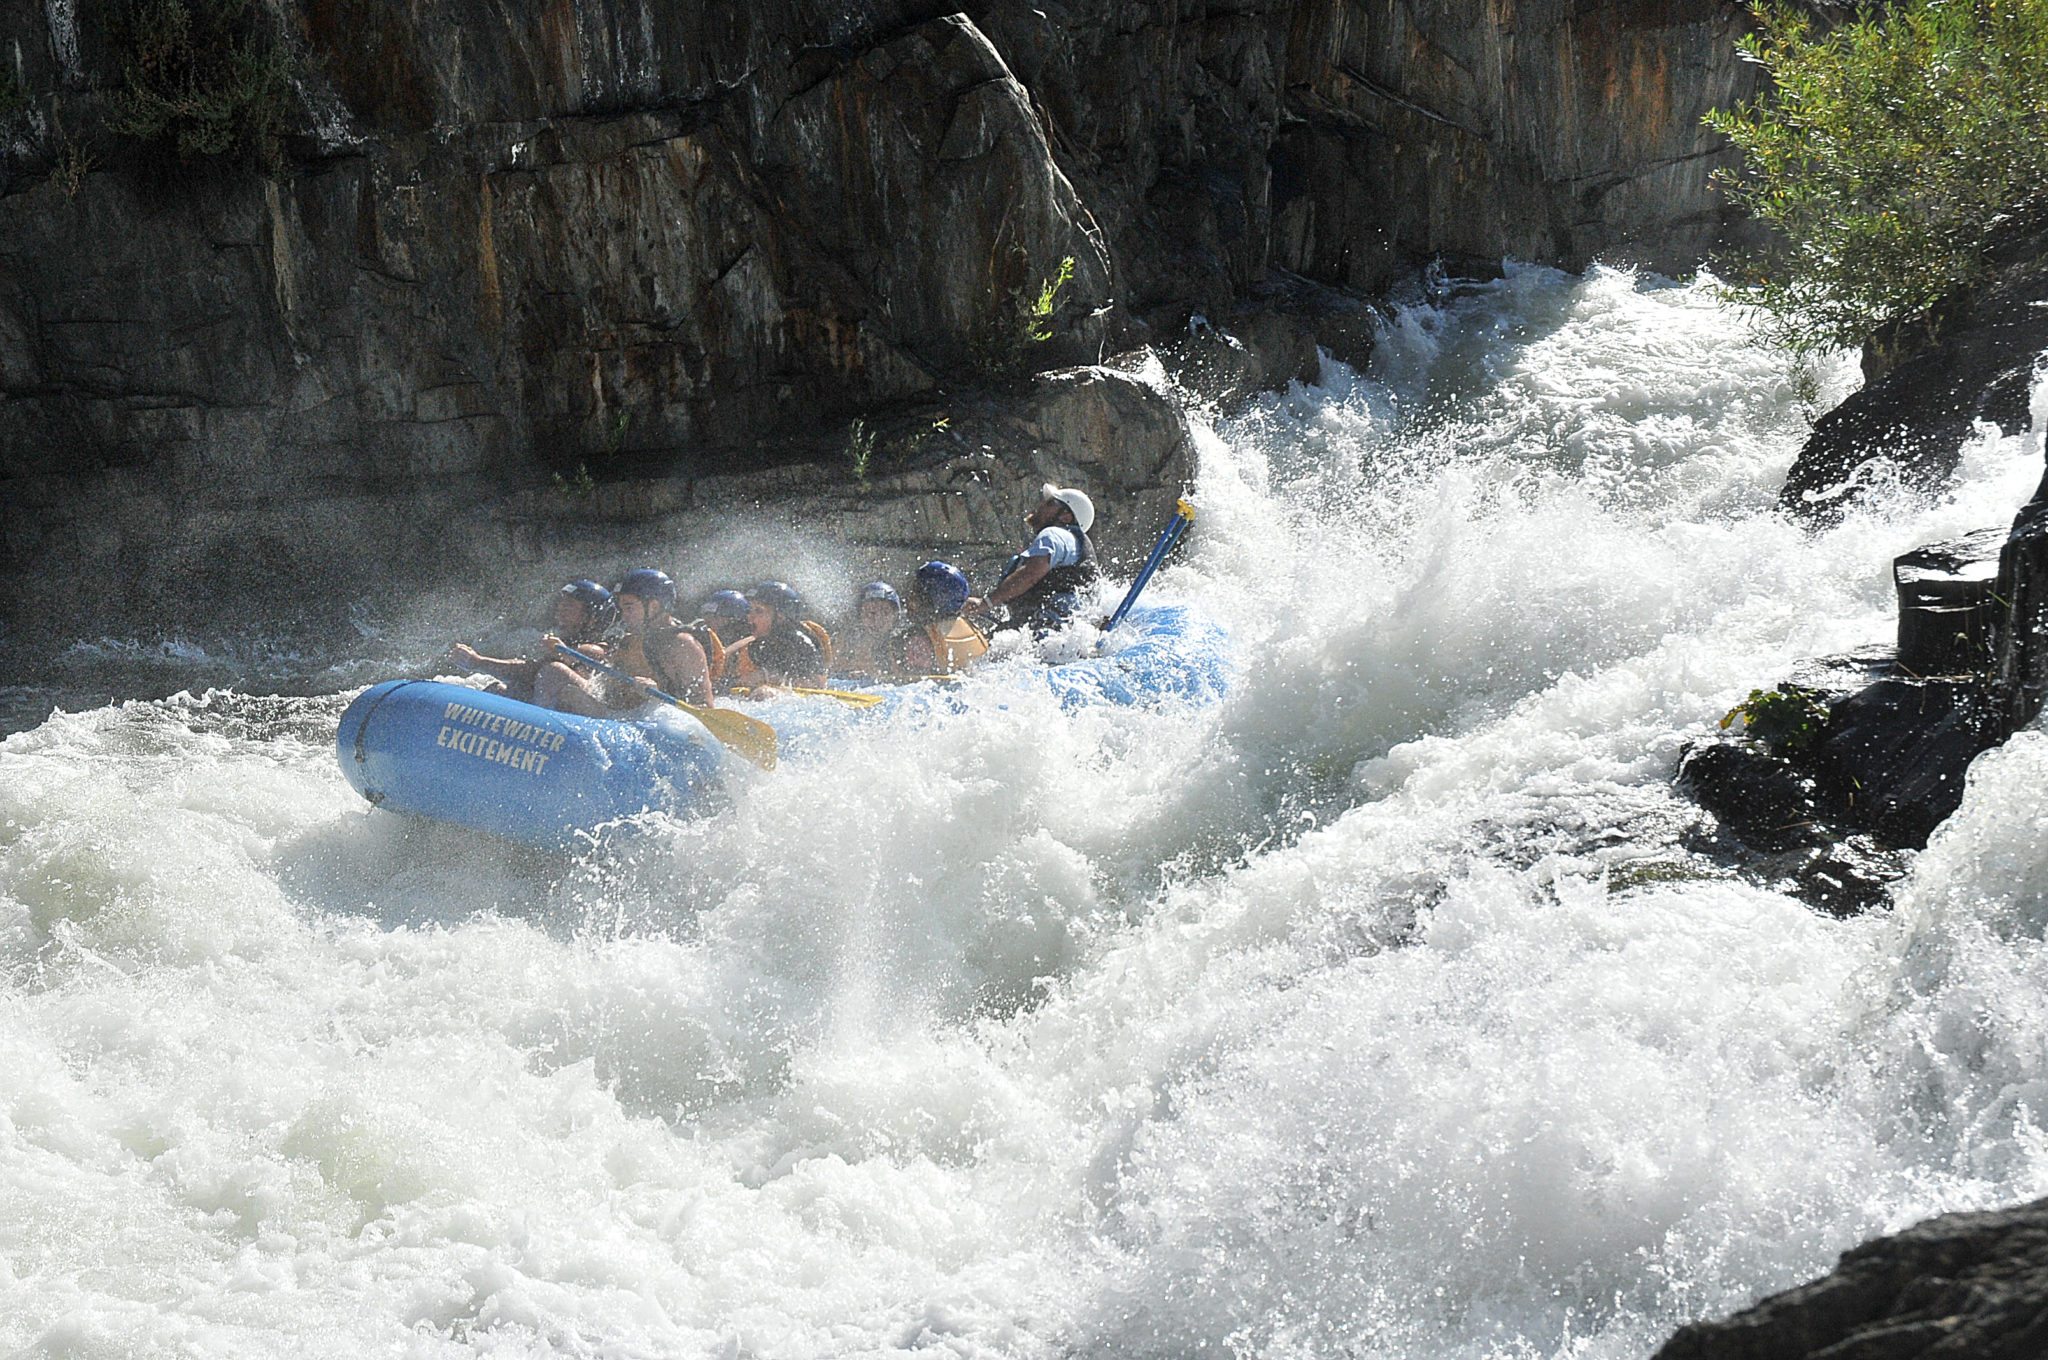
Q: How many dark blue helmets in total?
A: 6